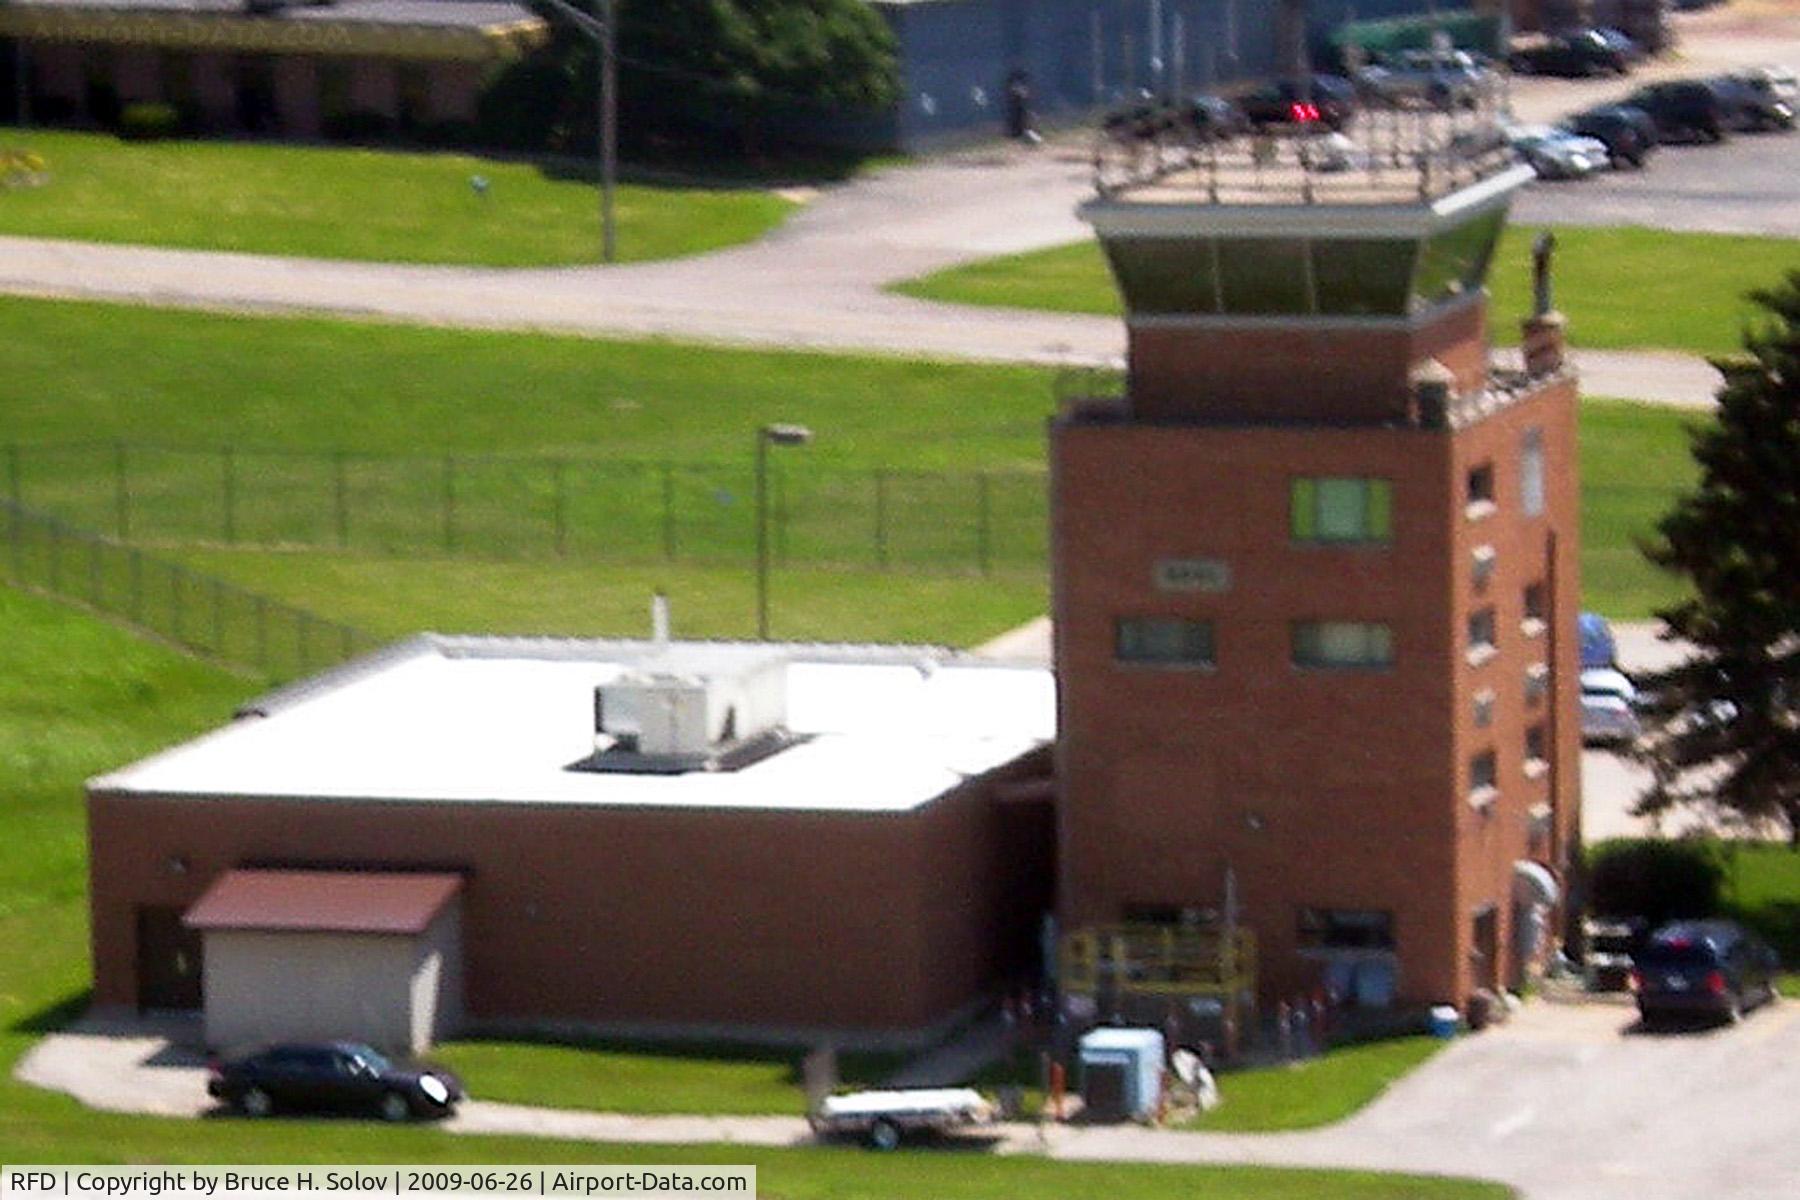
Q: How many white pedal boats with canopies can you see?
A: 0